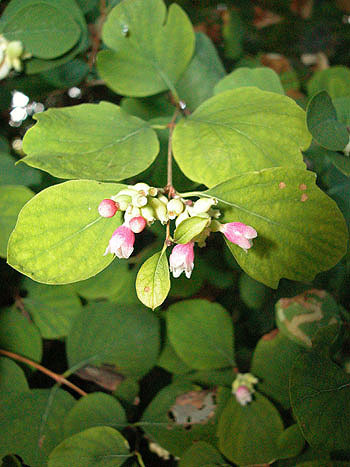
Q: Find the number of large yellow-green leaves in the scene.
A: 4